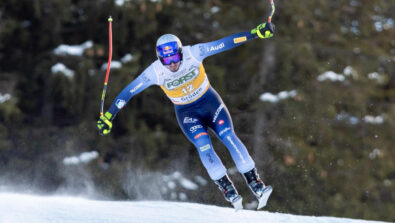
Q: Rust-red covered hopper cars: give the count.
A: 0